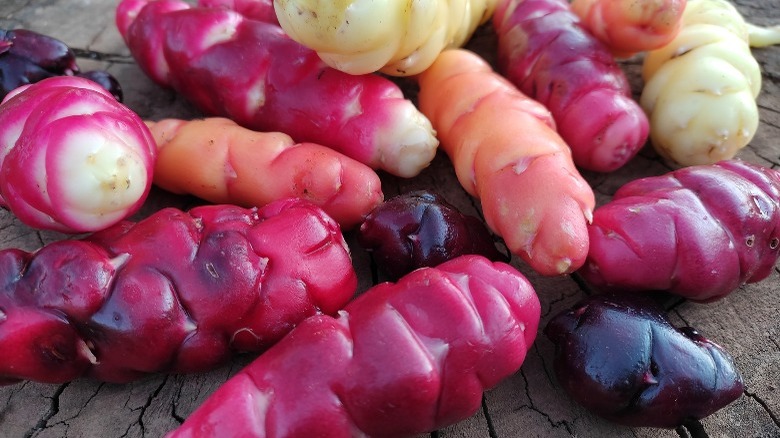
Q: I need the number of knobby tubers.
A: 15